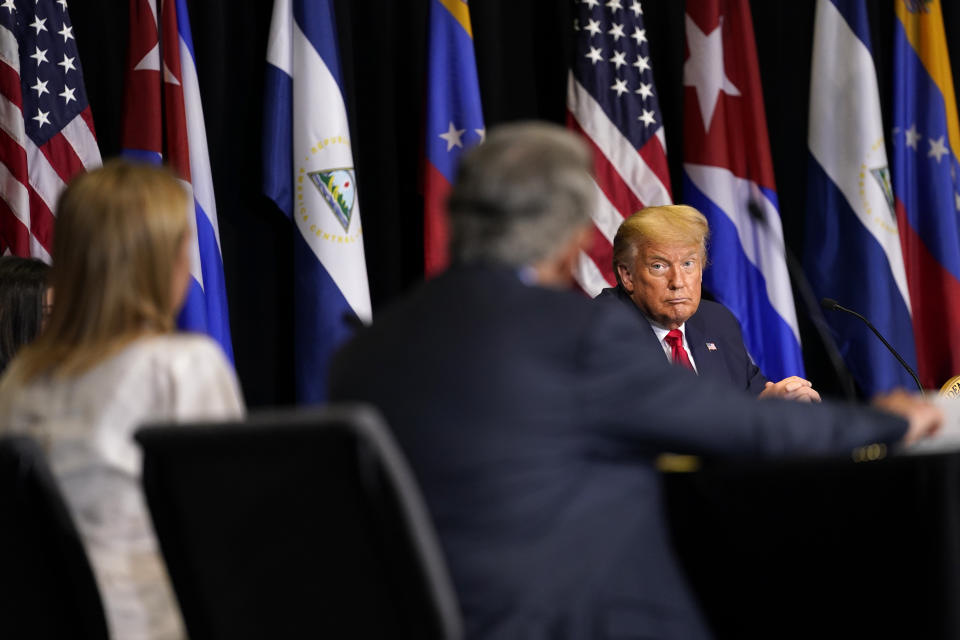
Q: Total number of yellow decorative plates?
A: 1